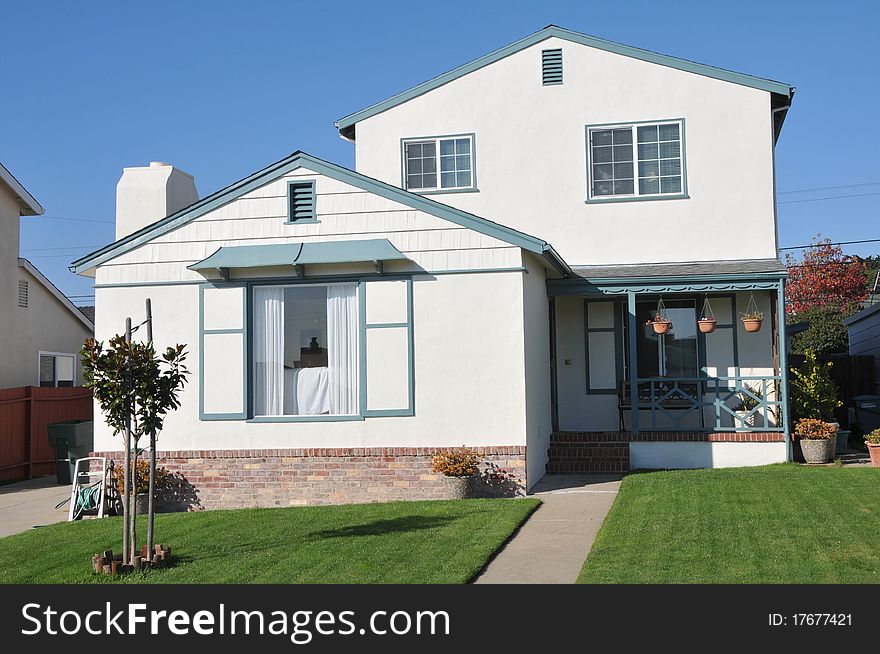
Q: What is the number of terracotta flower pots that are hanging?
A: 3